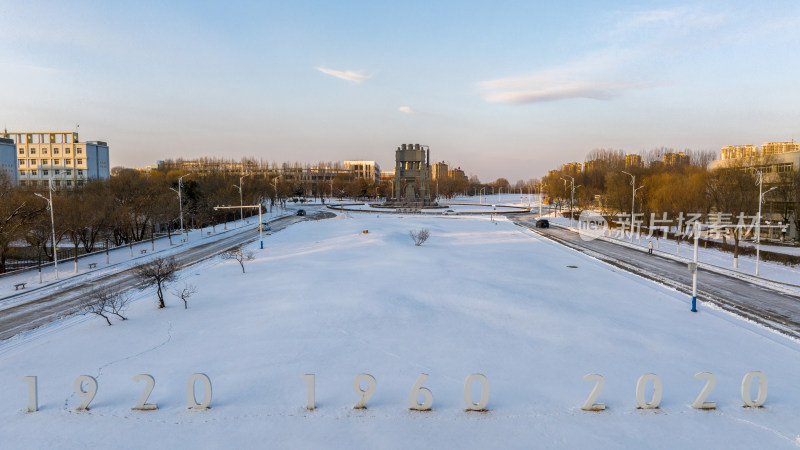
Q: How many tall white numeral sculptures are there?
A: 12